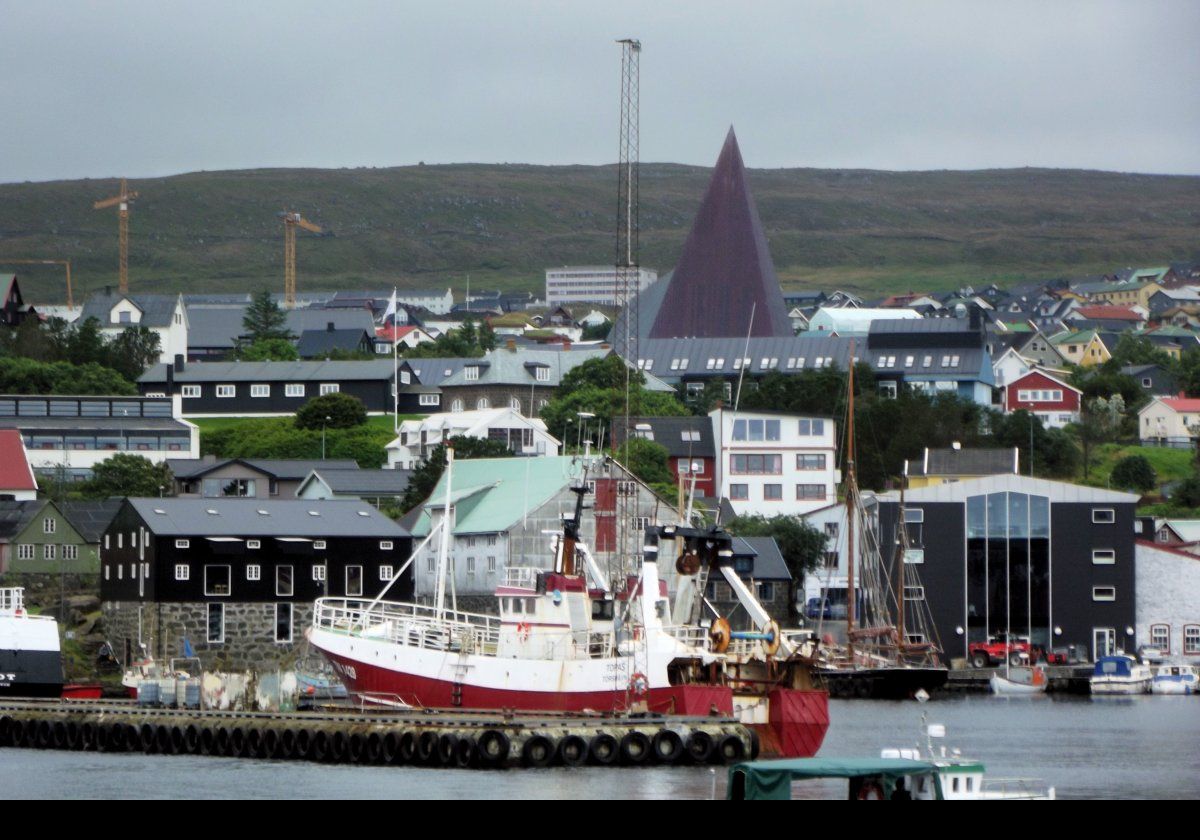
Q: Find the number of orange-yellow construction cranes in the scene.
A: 3